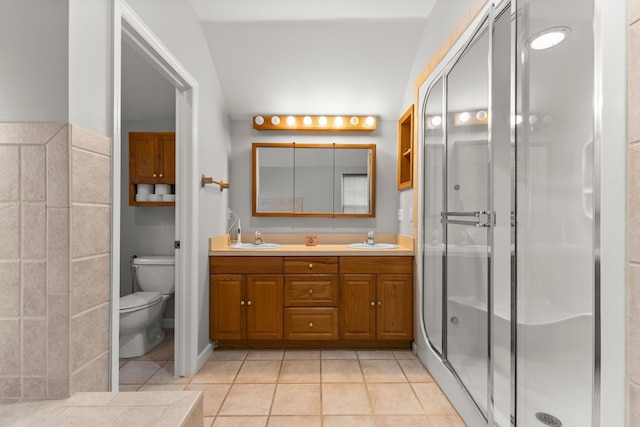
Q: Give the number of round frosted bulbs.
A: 8